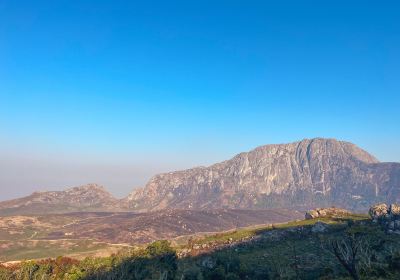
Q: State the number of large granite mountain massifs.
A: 1